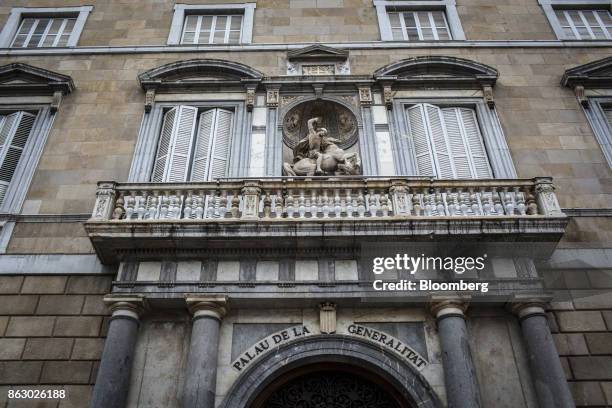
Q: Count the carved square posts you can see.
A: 4